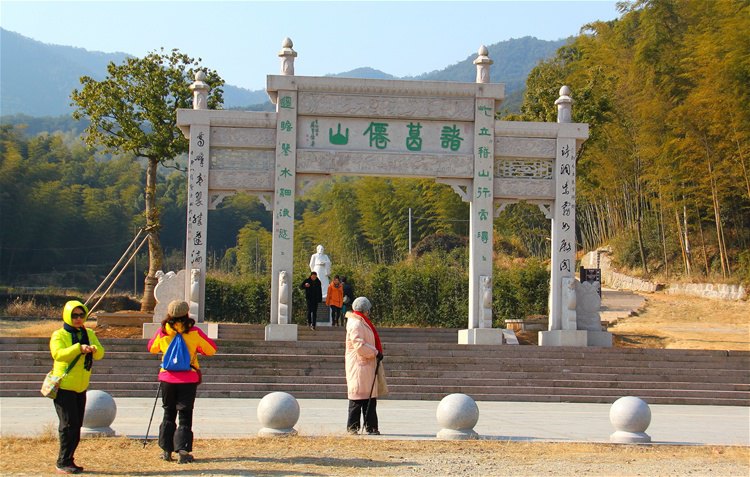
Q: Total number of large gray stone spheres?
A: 4